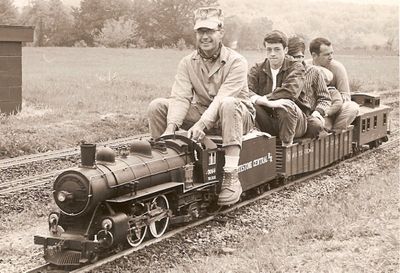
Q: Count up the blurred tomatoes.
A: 0